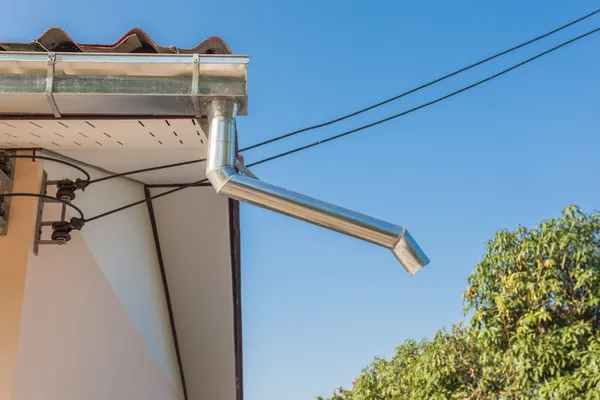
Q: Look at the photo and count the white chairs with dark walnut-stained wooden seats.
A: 0